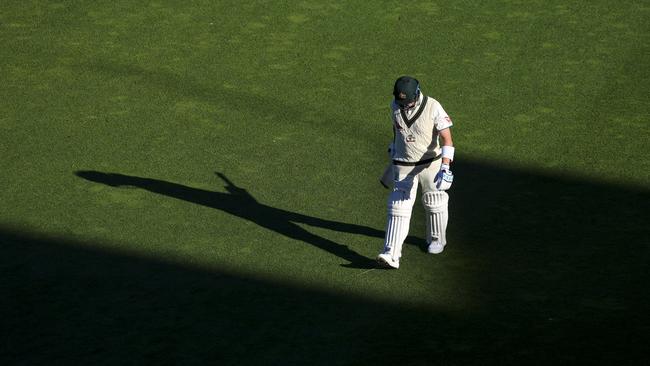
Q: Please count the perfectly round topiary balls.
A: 0